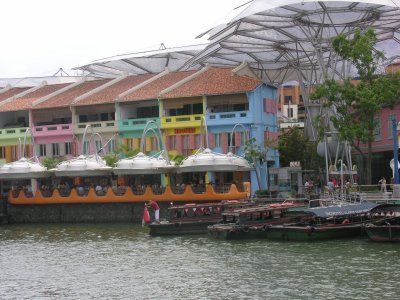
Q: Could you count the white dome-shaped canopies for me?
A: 4